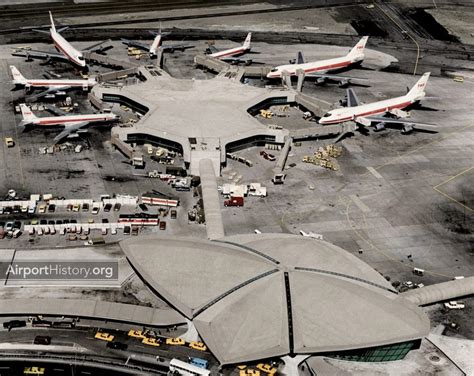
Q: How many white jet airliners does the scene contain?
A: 7